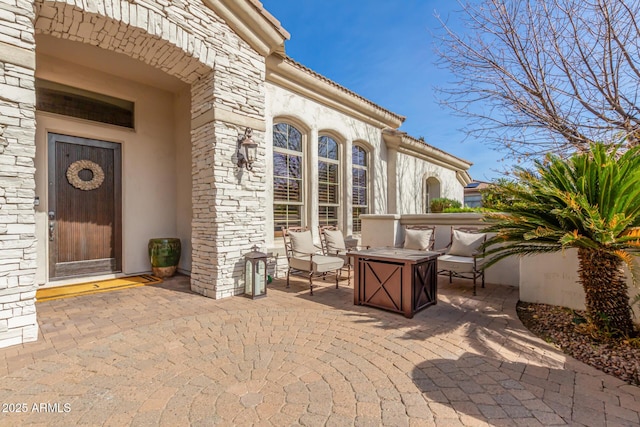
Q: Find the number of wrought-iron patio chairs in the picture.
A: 4